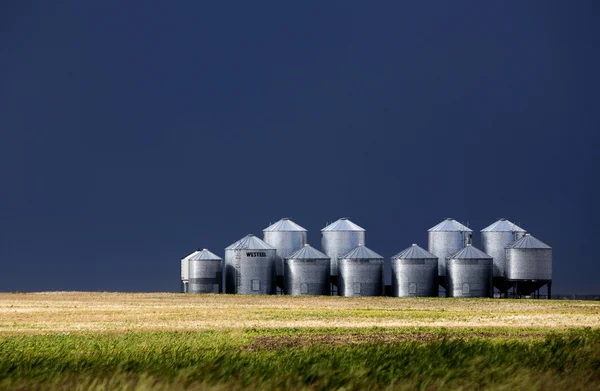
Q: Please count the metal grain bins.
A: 12